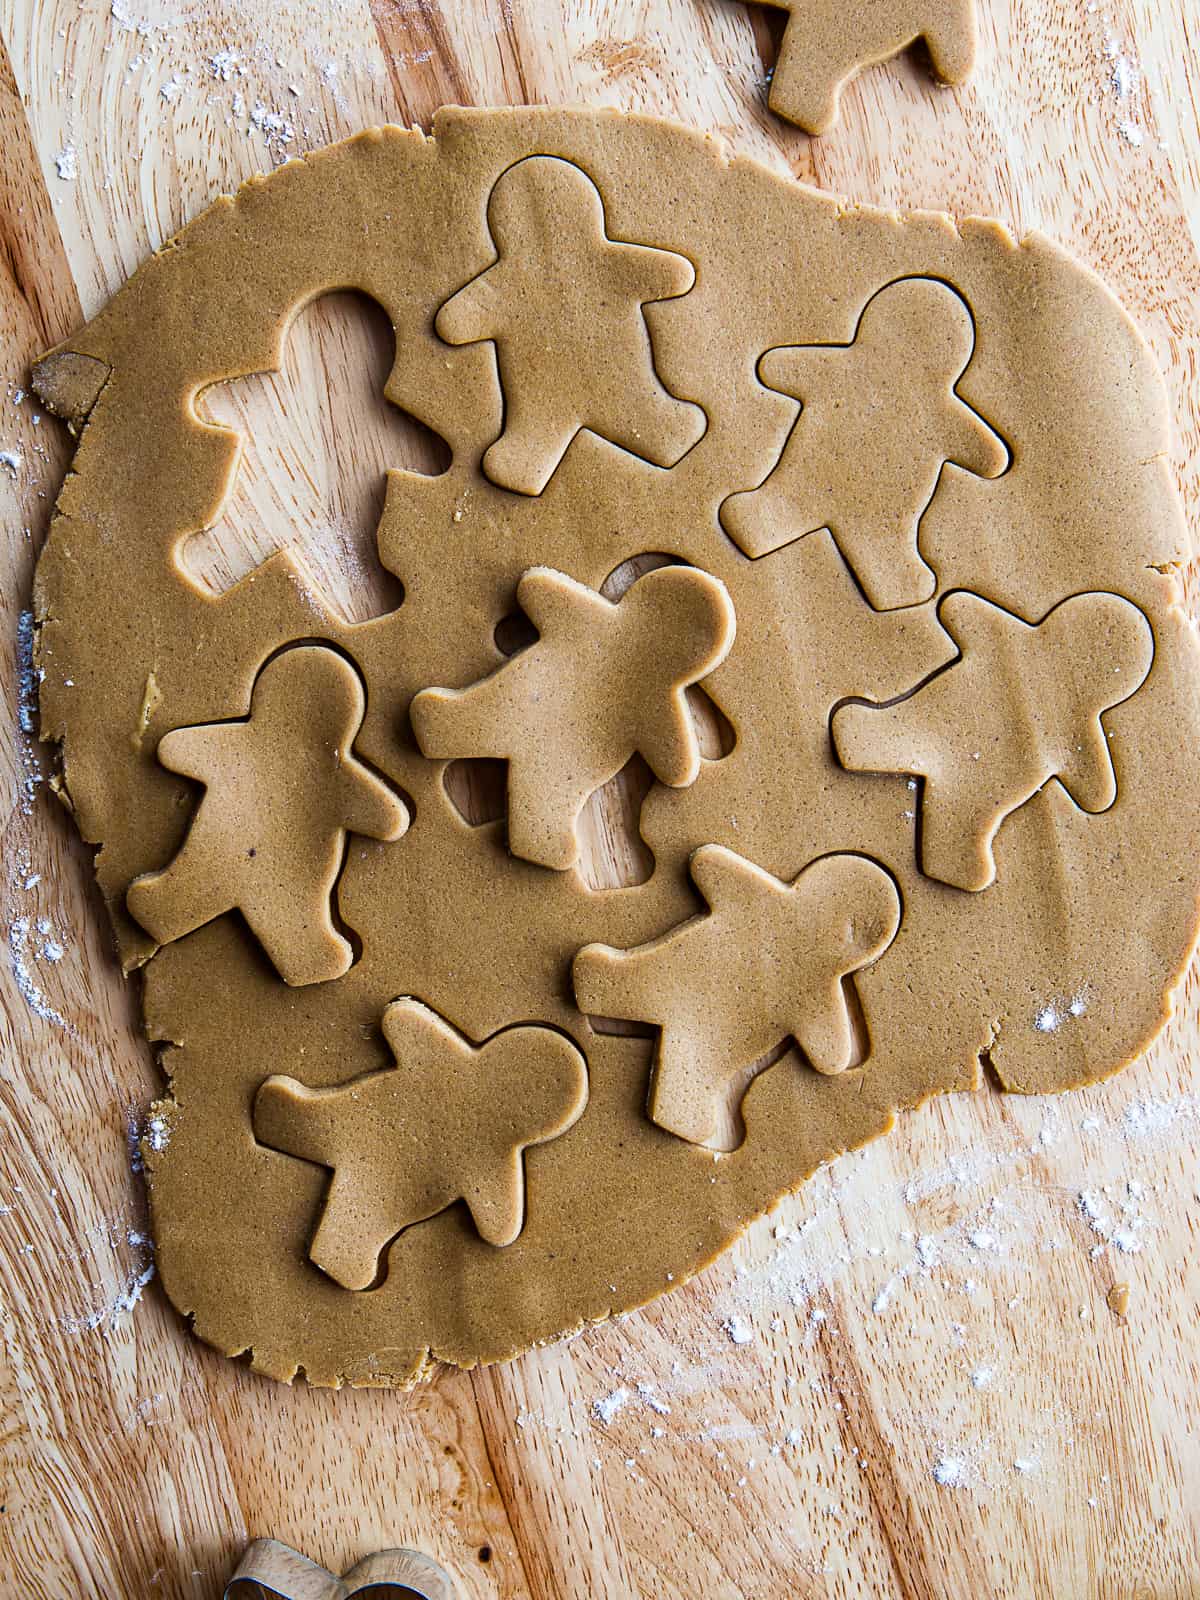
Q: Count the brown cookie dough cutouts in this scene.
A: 8